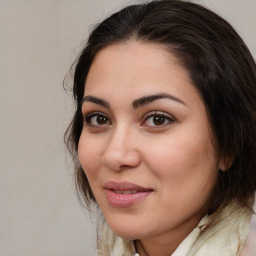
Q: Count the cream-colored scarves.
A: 1